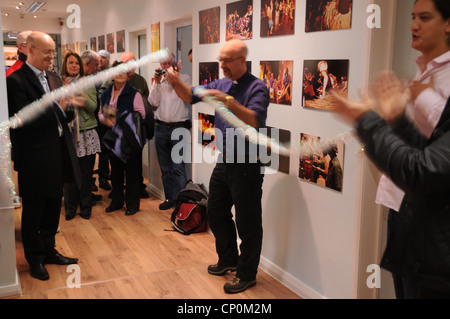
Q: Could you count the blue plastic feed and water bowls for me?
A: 0